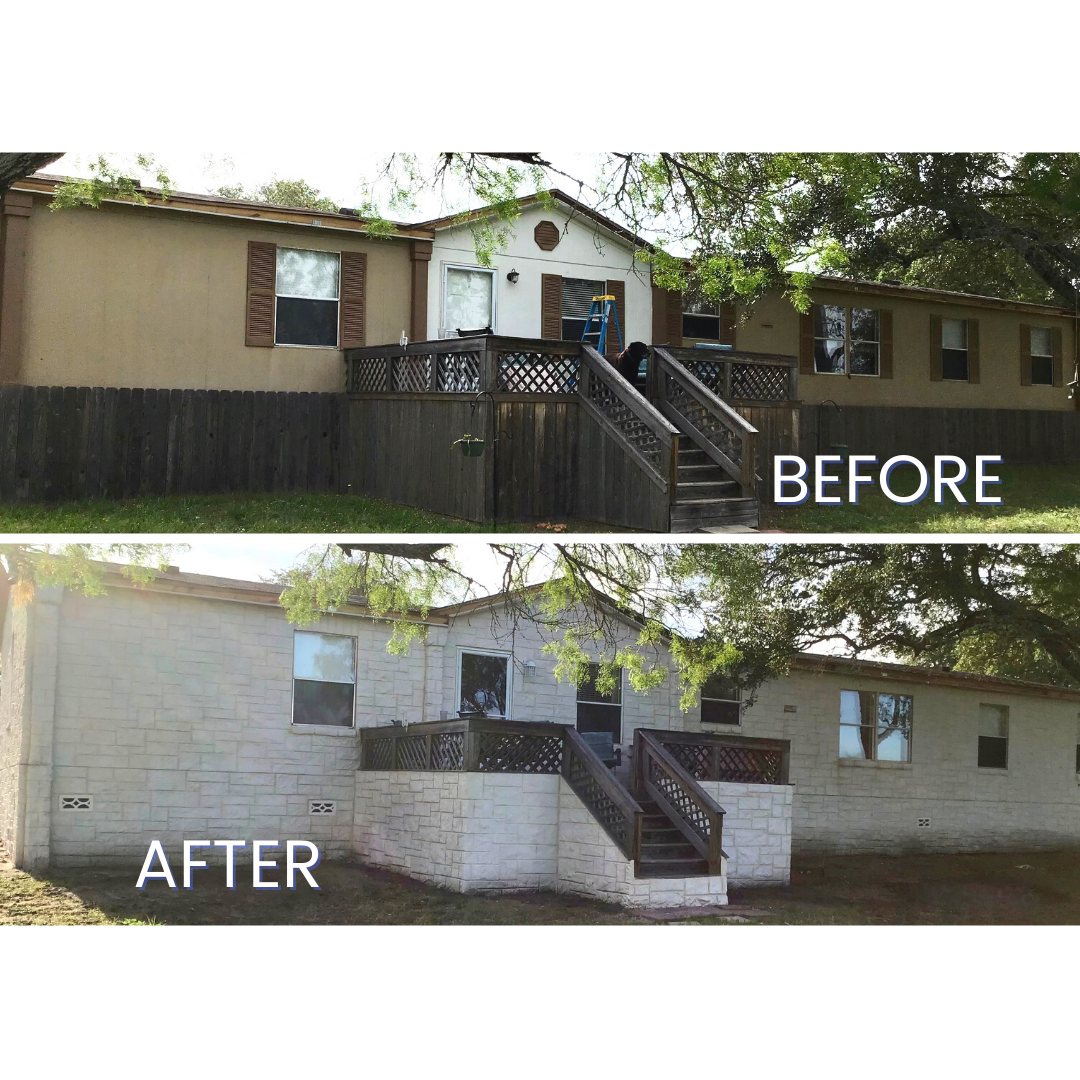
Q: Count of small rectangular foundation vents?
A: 3